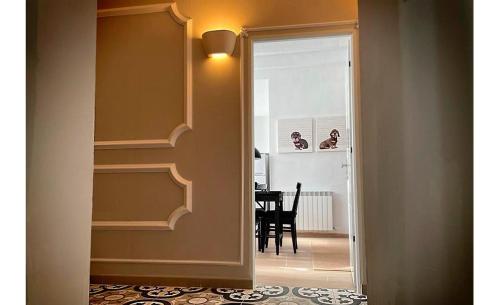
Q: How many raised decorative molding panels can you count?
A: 2